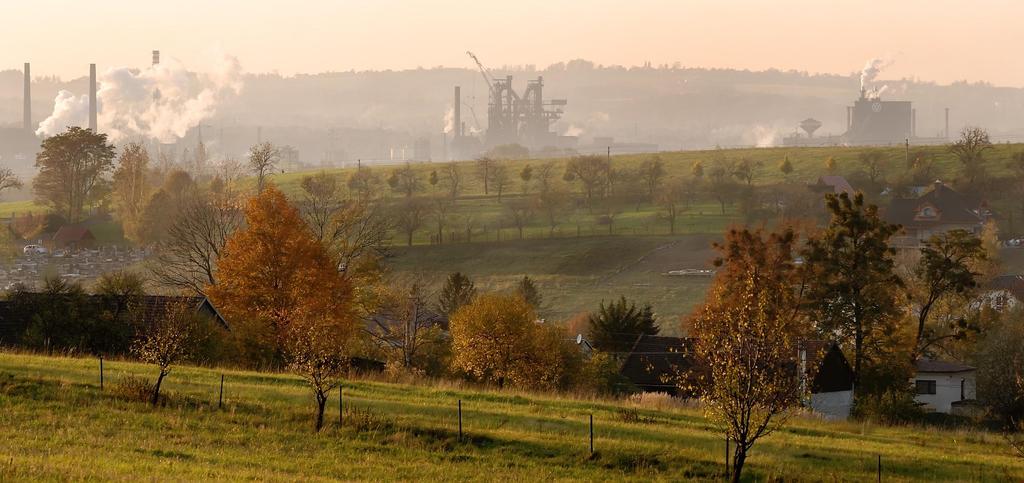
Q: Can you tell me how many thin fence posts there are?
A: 7